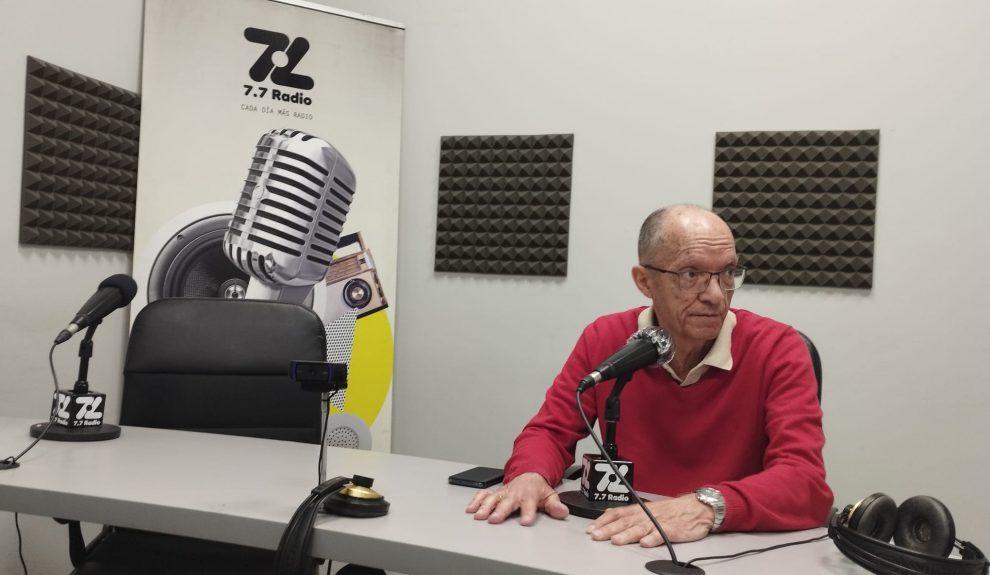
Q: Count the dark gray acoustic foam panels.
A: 3